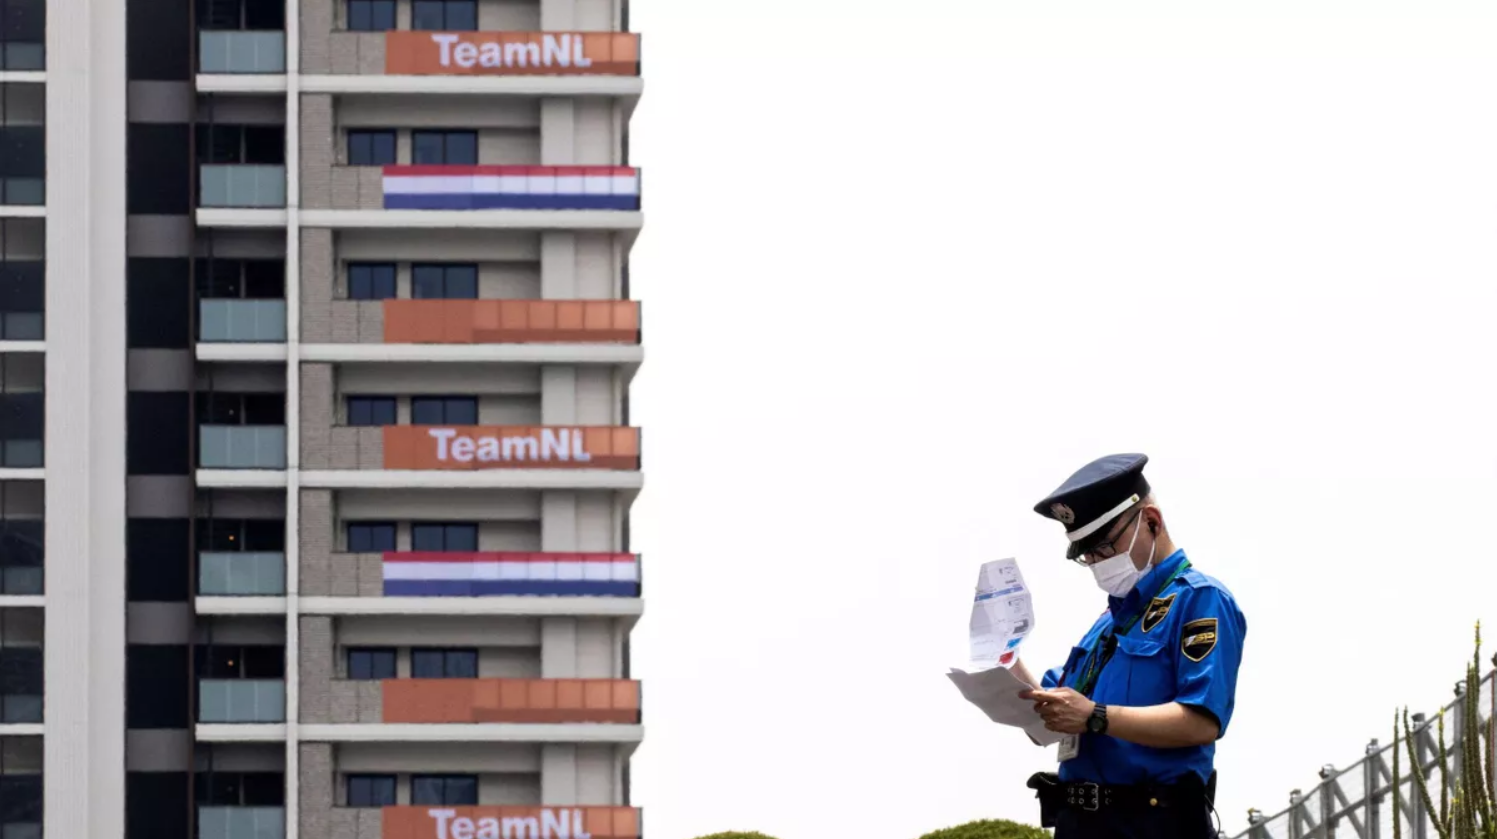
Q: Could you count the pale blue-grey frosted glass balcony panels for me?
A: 7